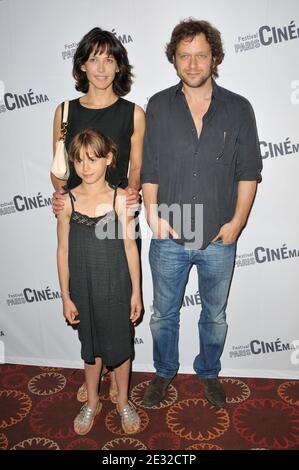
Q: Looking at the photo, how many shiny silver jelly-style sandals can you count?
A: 2